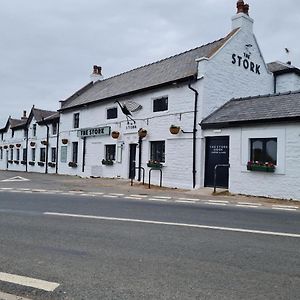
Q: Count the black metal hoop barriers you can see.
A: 3